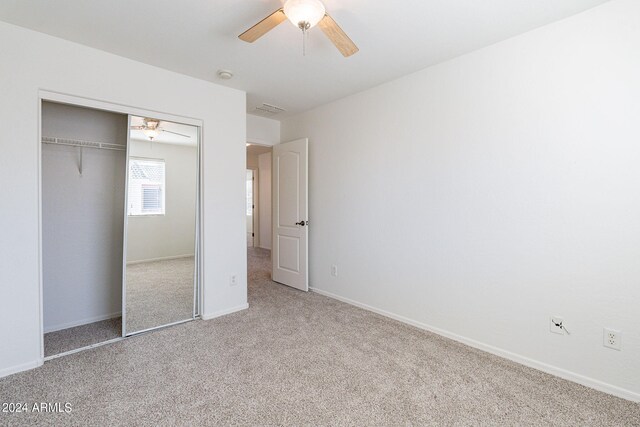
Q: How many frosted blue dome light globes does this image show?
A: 0